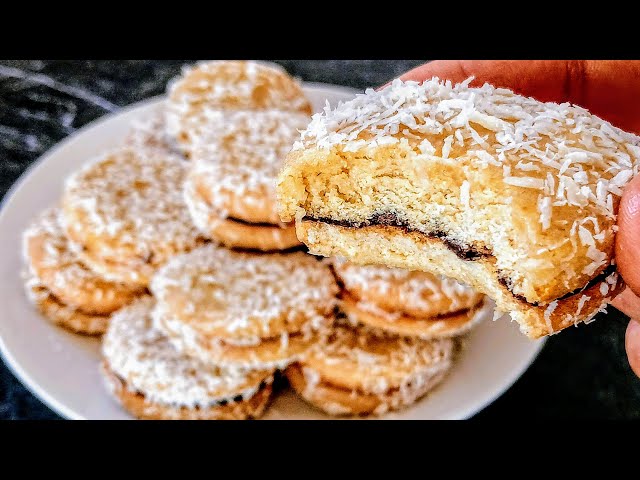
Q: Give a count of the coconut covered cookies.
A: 10